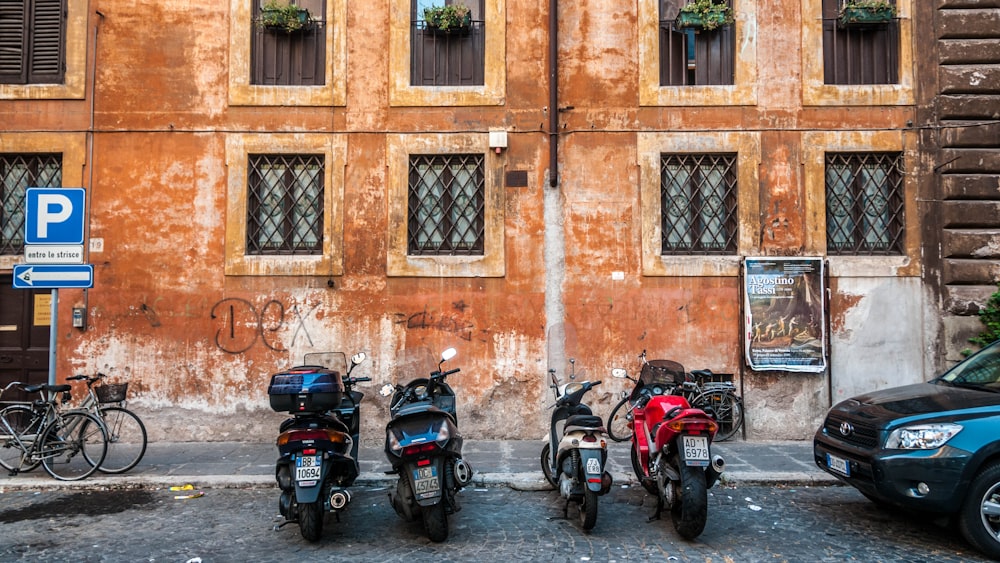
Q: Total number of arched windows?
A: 0